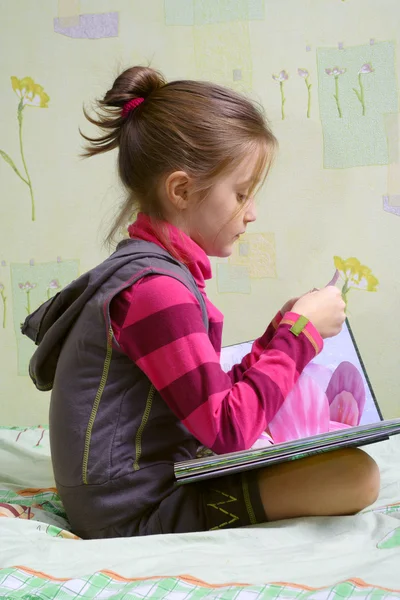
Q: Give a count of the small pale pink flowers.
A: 7